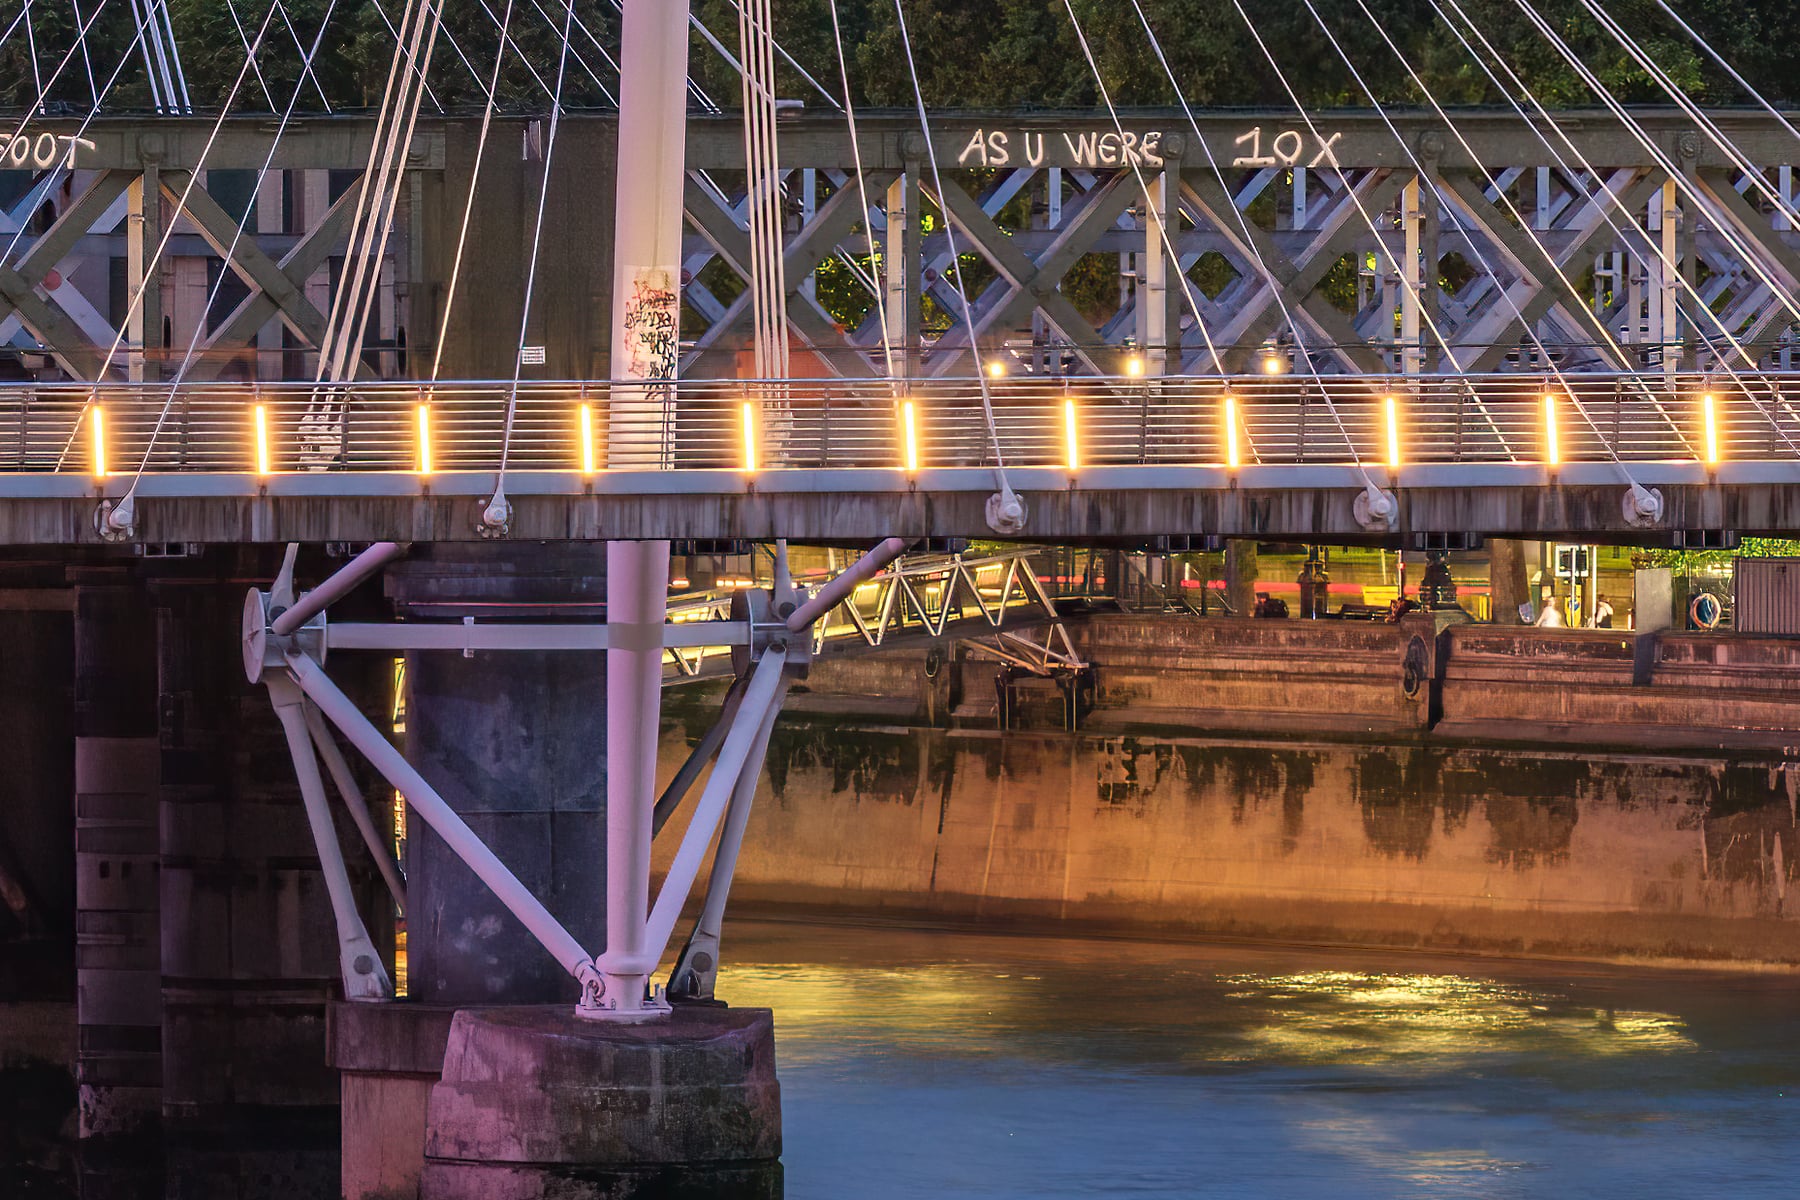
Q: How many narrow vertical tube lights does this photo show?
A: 11